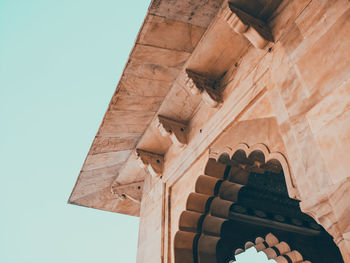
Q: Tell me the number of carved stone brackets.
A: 5